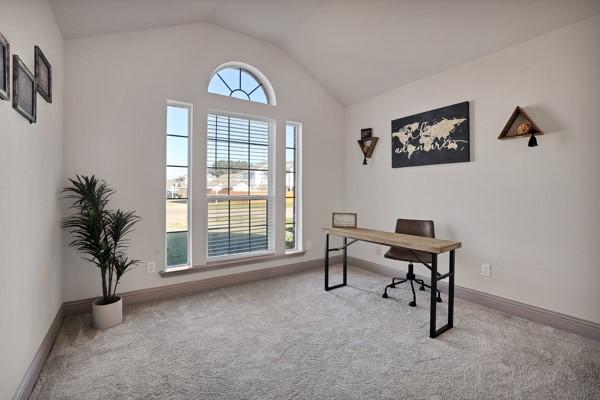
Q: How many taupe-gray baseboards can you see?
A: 3